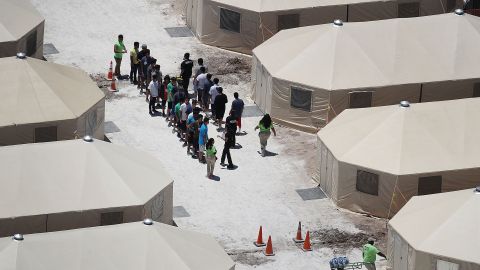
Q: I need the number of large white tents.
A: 8